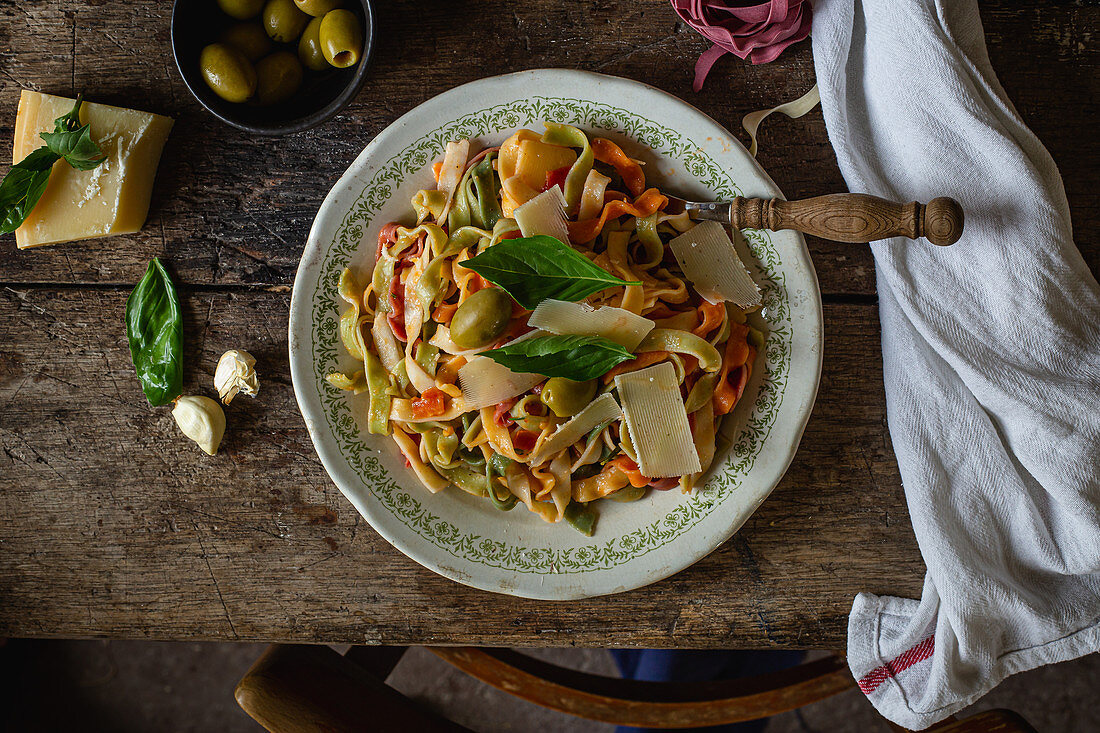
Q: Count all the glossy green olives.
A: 10